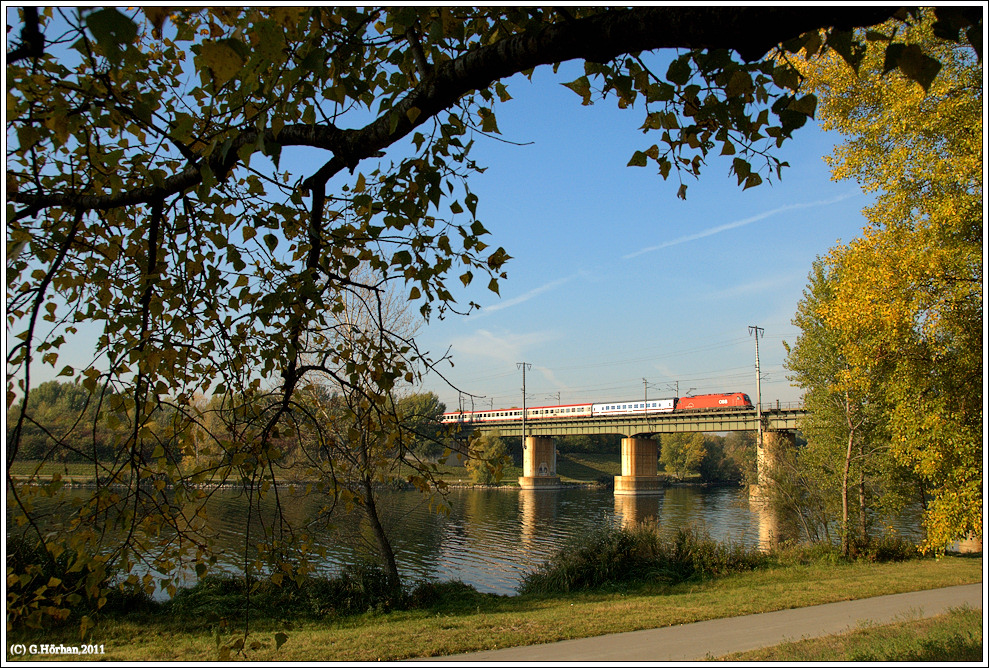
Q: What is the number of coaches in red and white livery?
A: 3